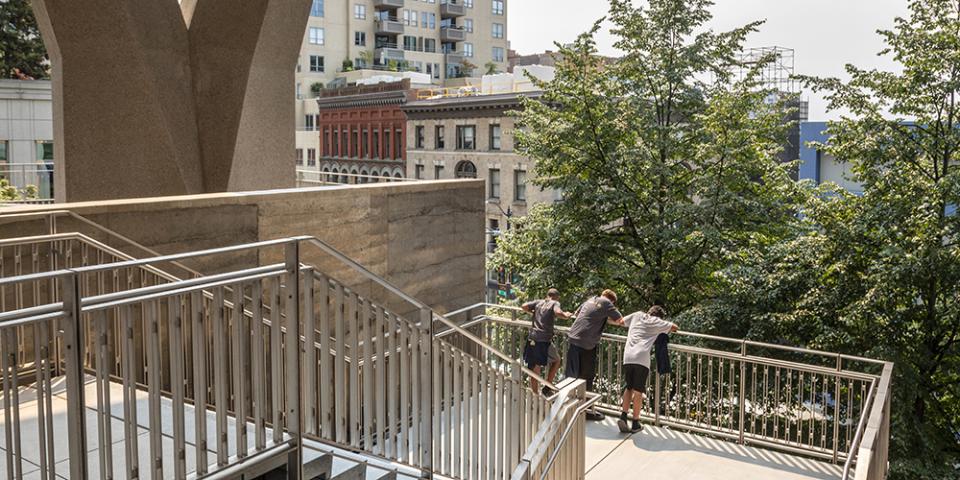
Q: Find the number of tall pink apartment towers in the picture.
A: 0